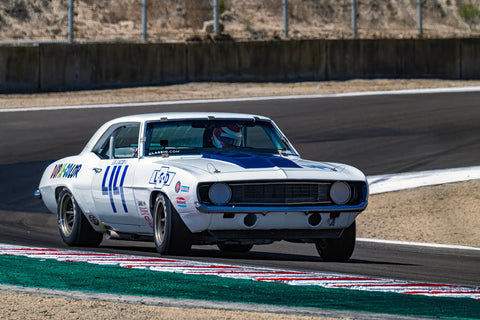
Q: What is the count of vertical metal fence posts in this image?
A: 6